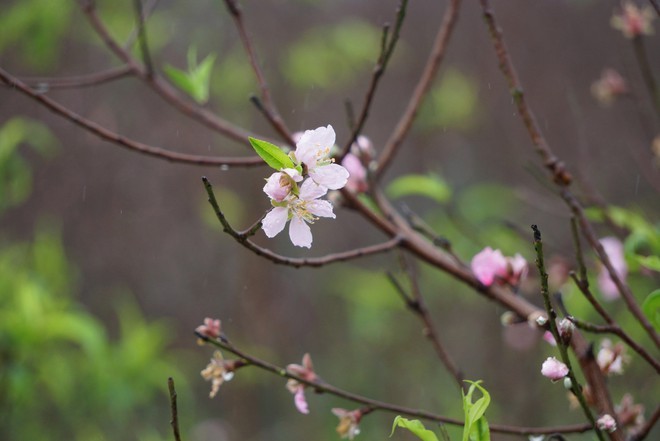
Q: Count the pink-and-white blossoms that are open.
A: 2